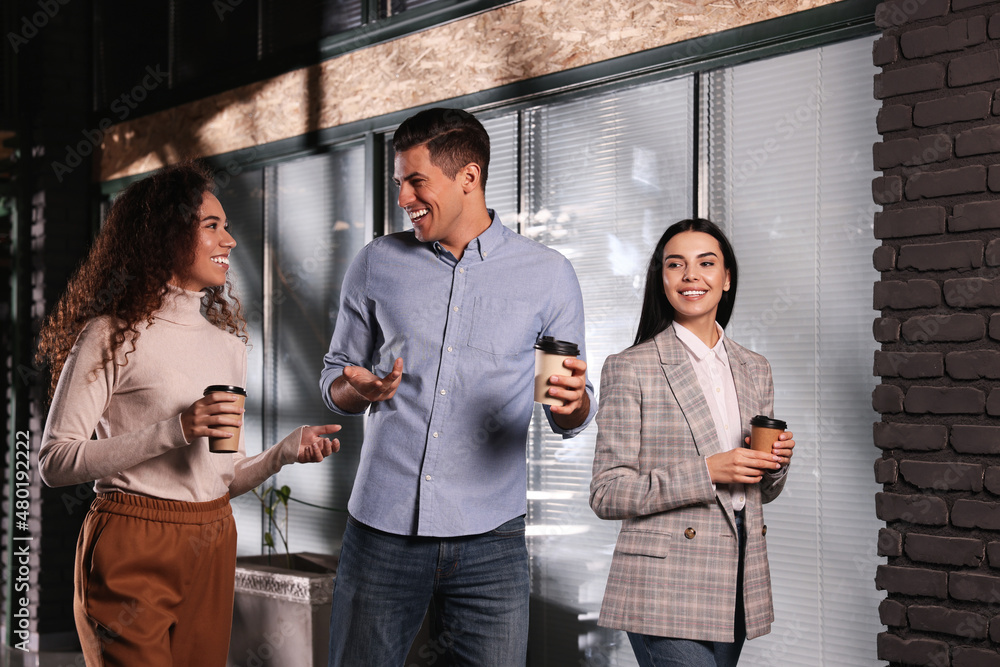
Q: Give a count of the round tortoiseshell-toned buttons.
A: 2